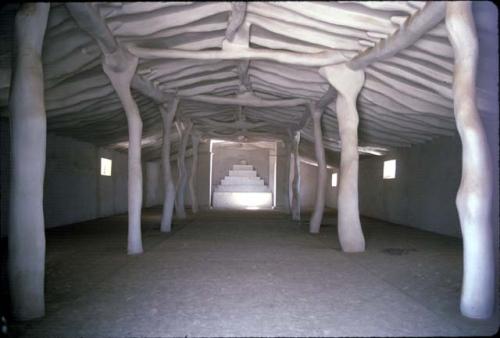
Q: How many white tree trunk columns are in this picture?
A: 10